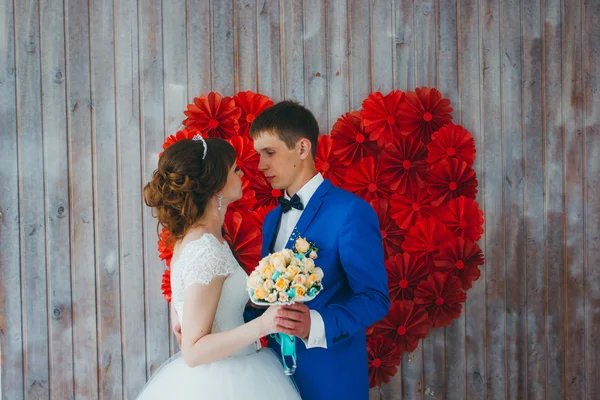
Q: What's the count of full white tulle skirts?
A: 1